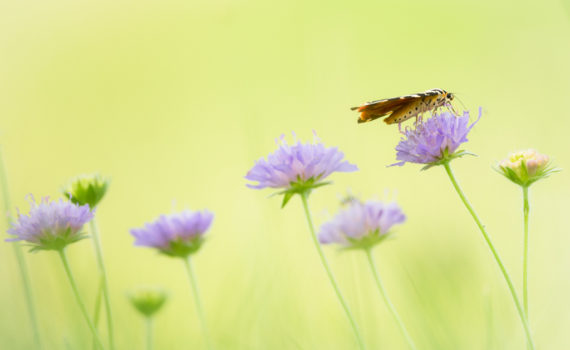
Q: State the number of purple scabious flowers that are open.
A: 5